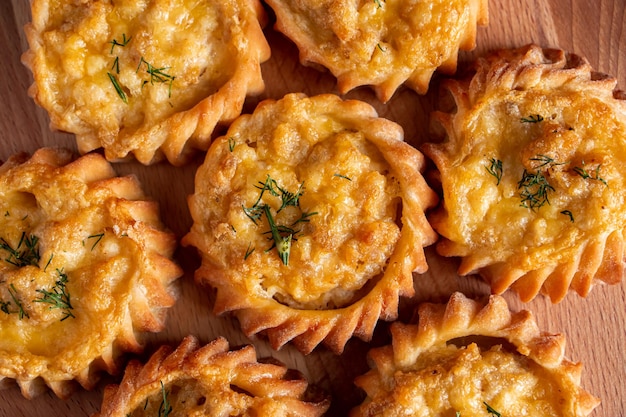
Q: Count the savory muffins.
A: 7